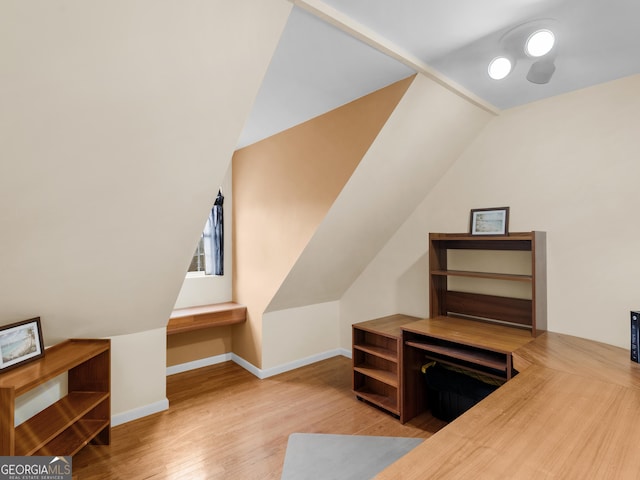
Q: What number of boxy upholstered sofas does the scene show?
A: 0